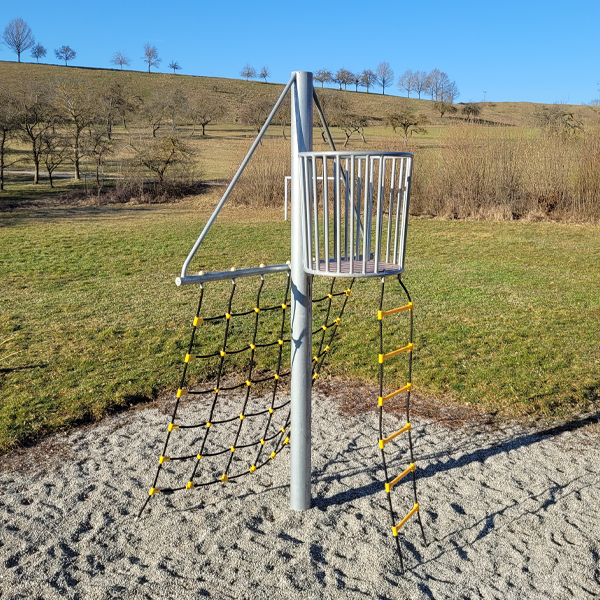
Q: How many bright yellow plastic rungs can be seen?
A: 6